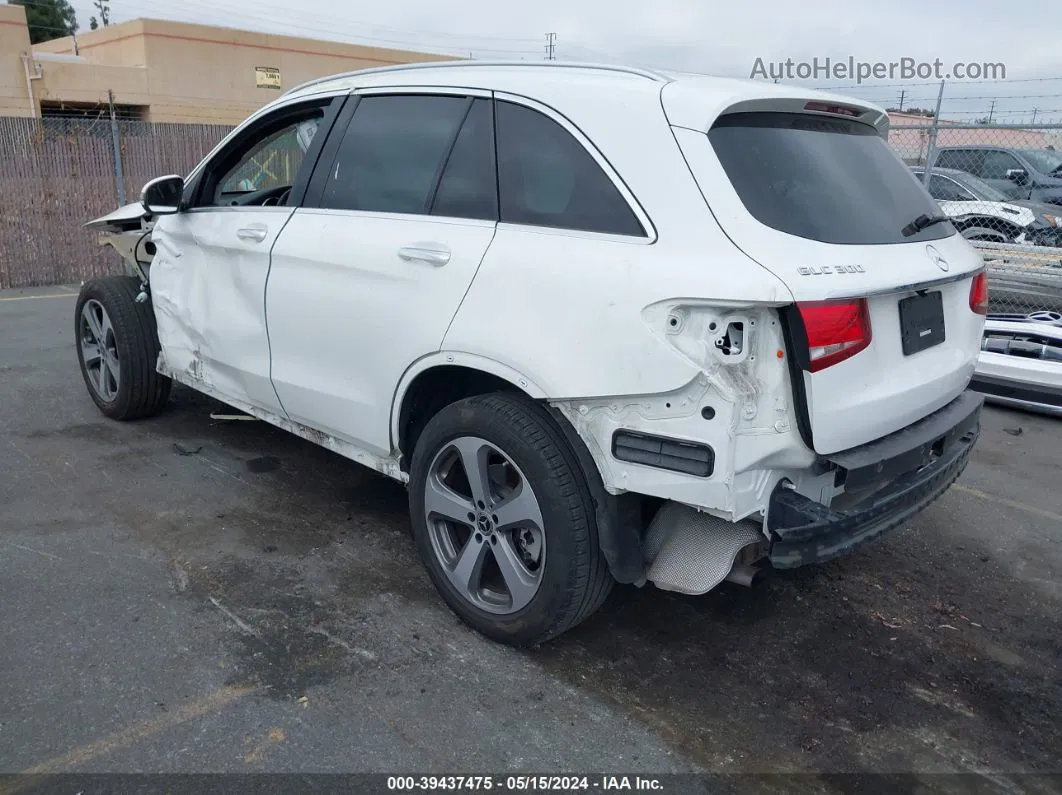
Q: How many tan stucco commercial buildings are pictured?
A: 1